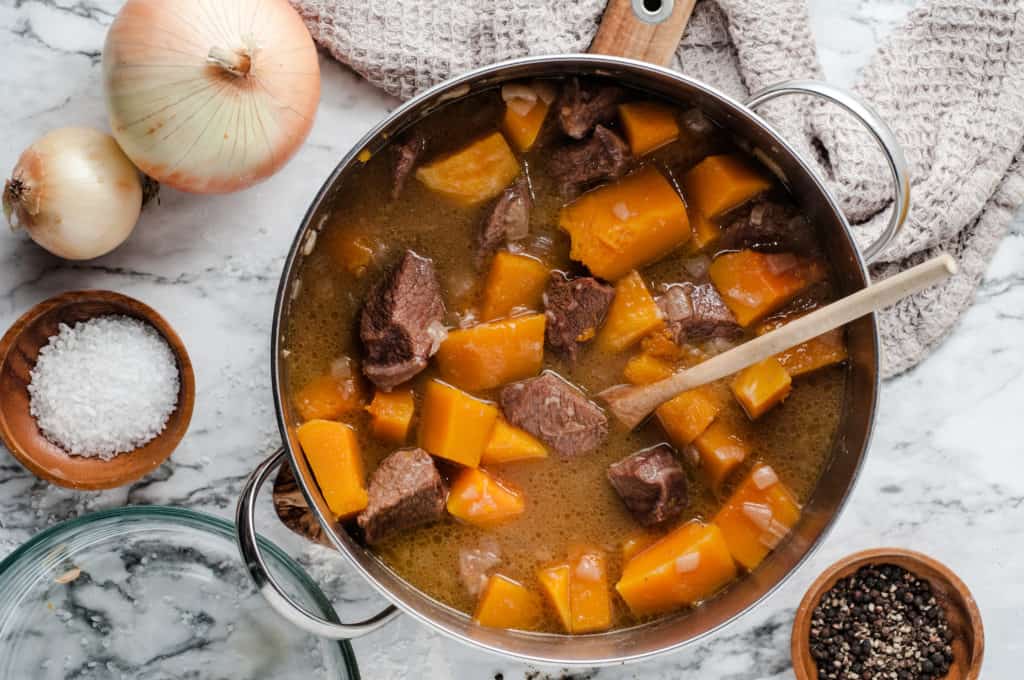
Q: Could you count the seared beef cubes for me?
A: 11